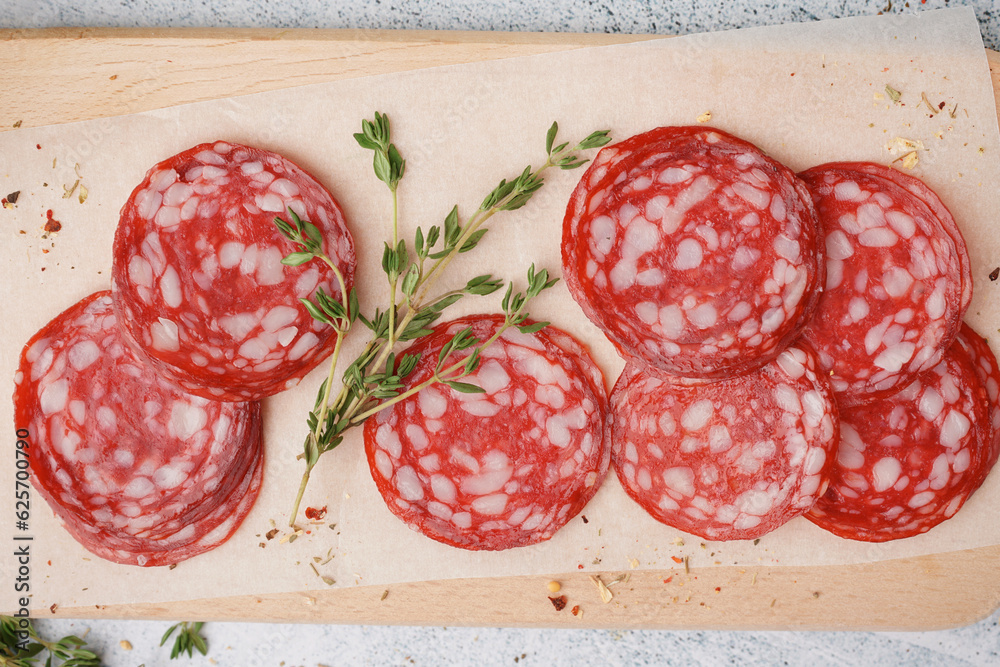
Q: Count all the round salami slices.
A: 7